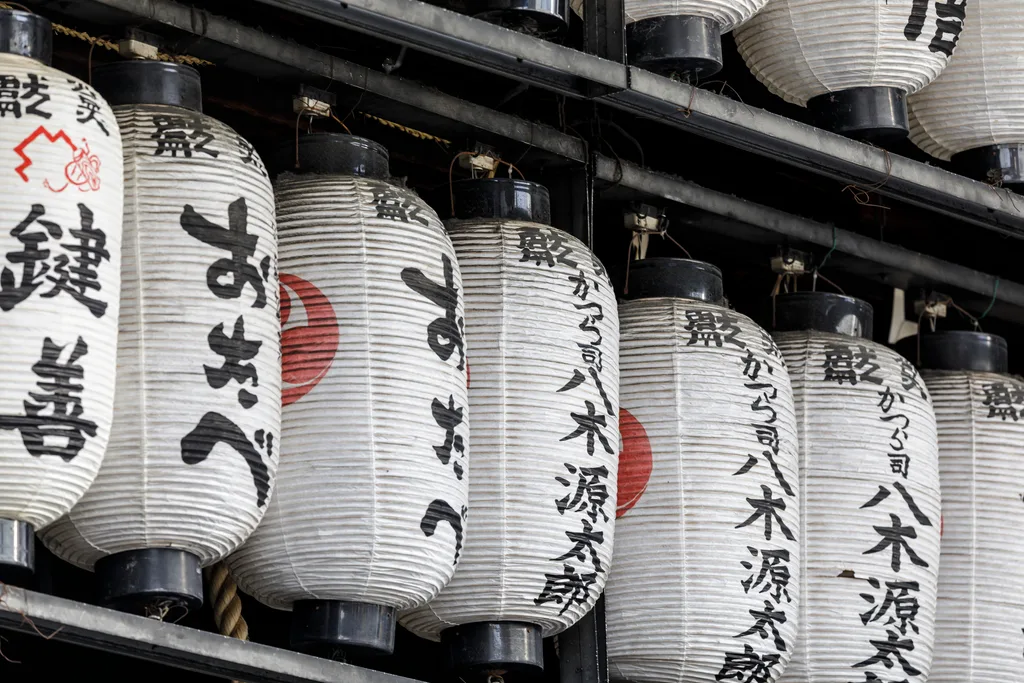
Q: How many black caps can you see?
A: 15